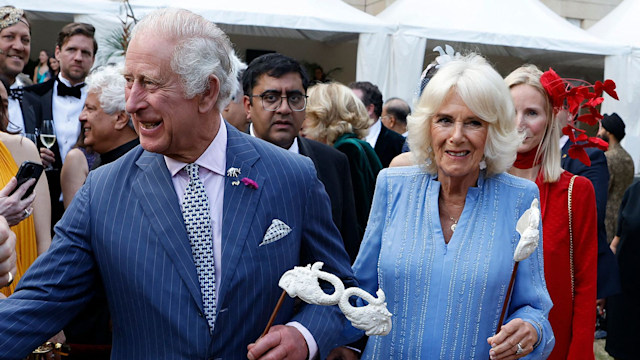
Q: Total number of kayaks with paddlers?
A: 0